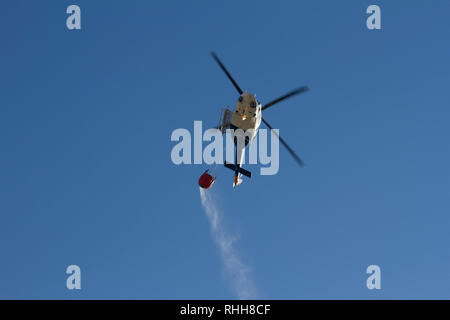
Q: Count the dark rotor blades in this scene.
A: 3